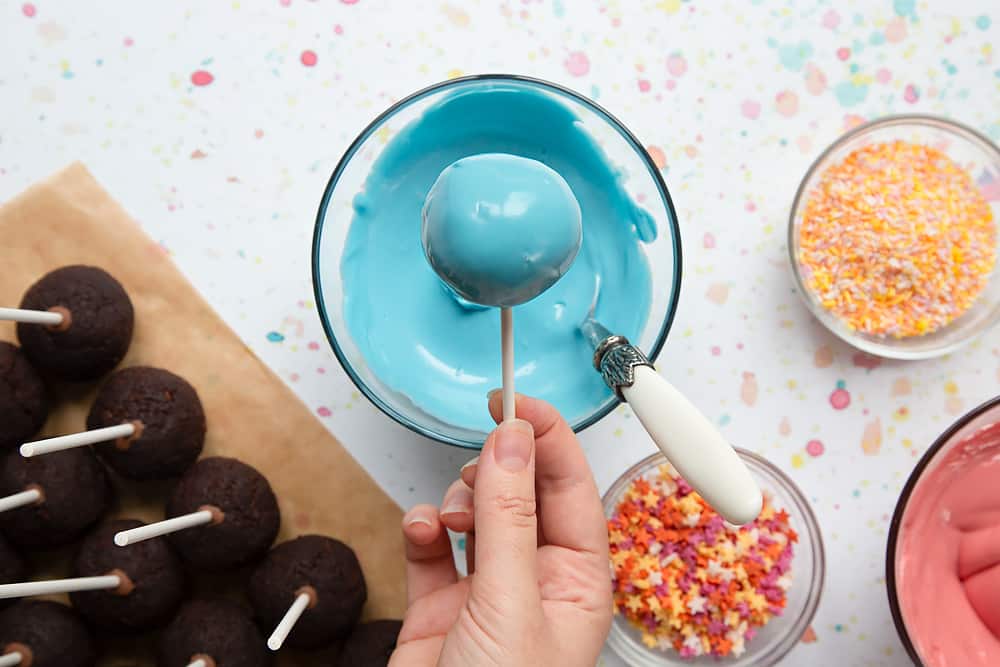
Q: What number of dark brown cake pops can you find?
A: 11